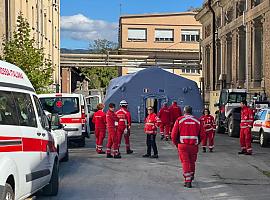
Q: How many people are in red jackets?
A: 9